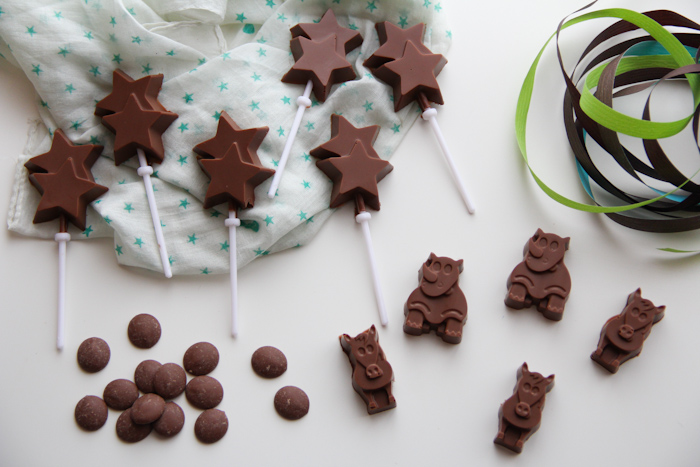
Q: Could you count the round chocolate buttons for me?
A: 14